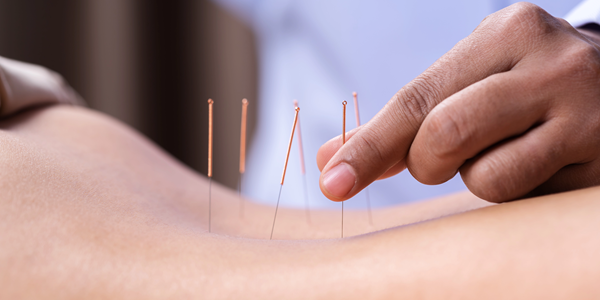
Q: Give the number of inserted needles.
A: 6